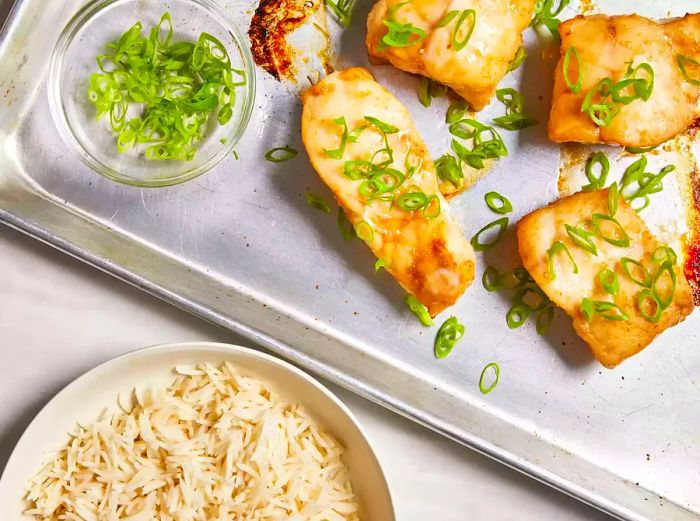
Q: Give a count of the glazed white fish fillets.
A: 4